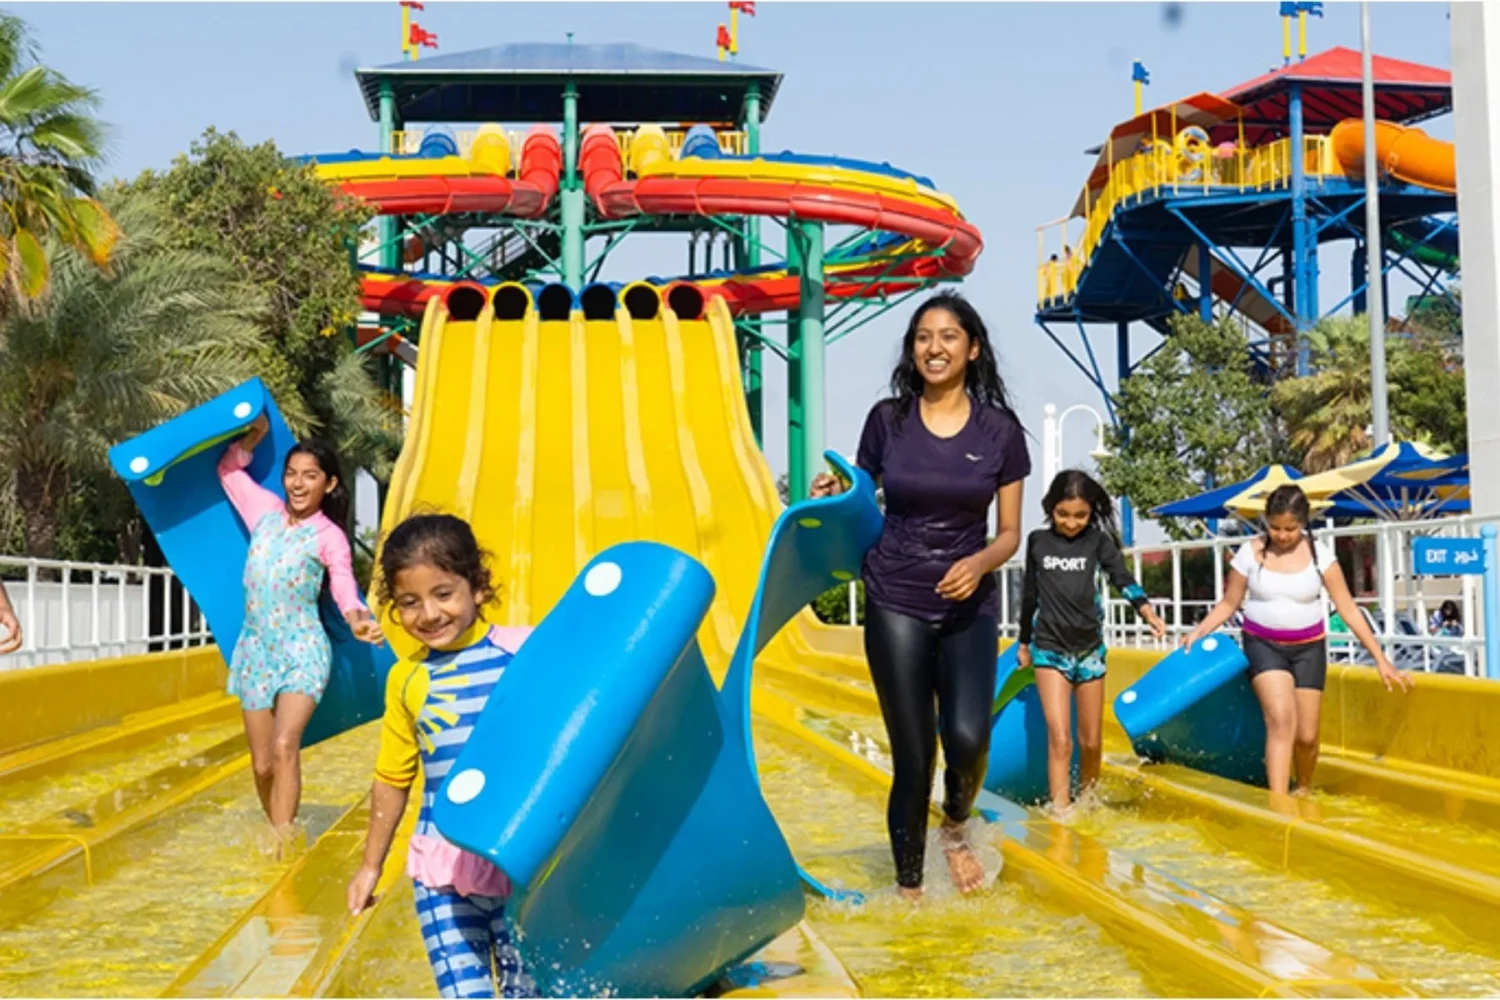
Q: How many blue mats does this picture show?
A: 5